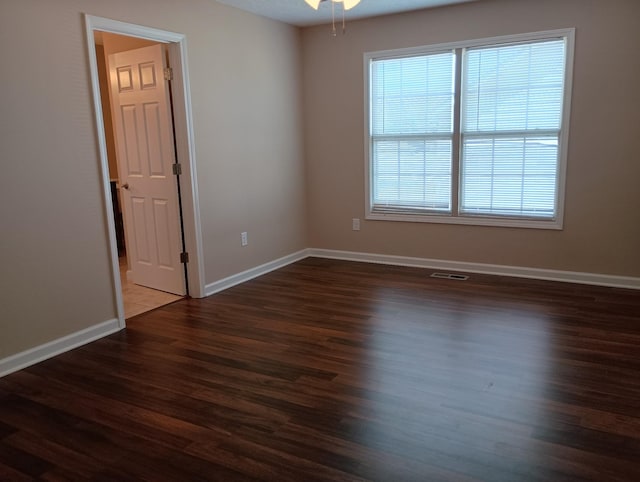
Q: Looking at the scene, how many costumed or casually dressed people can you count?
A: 0